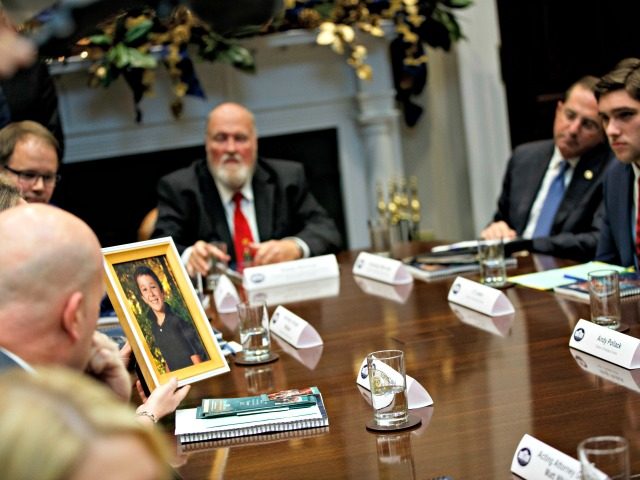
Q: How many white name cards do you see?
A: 8